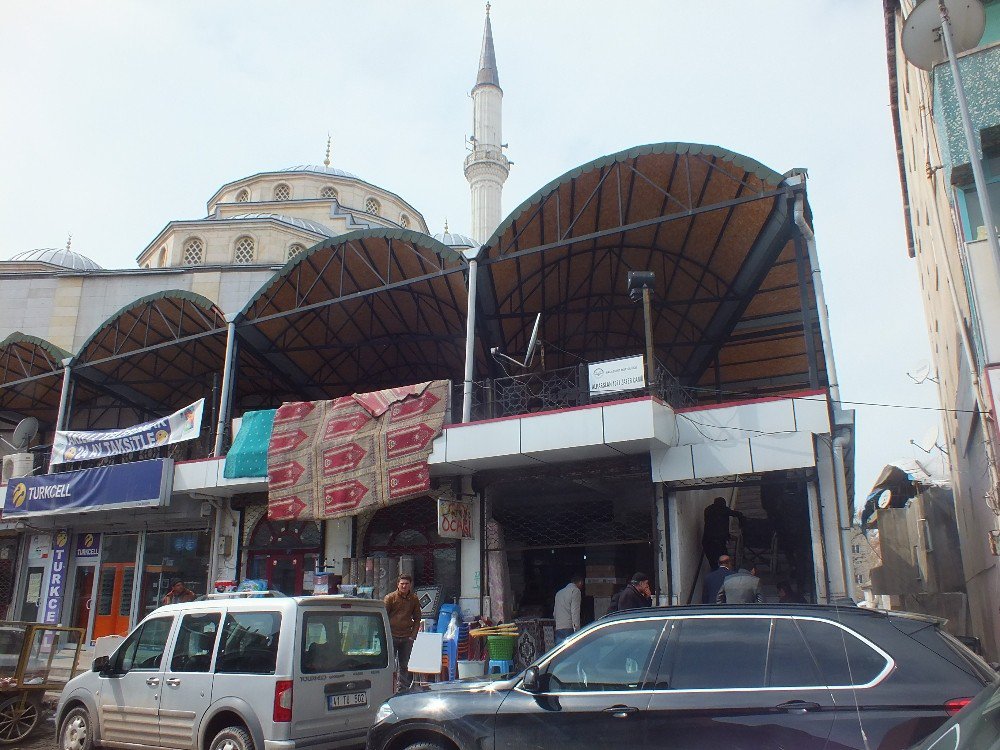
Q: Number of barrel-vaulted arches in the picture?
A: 4